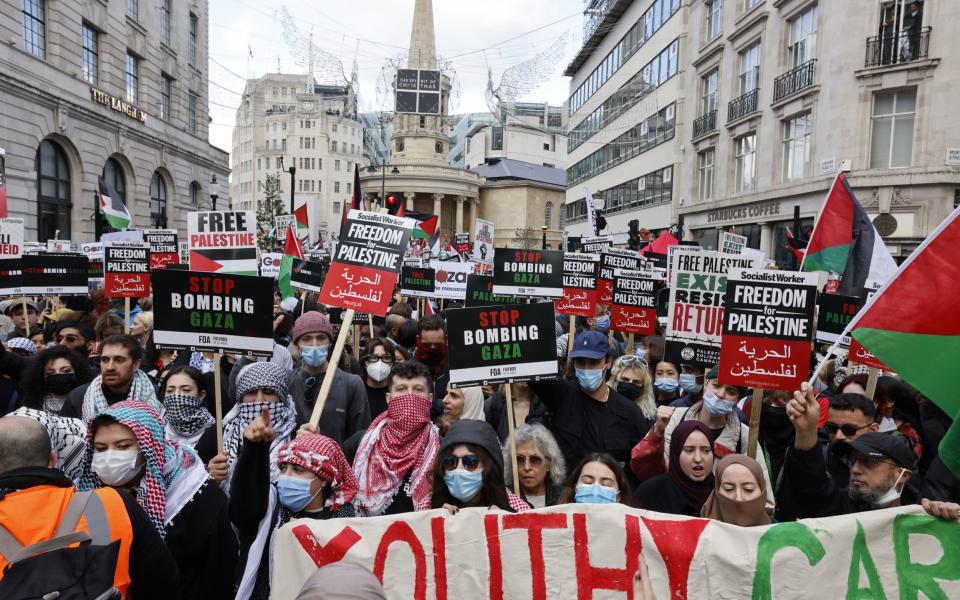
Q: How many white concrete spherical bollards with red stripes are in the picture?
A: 0